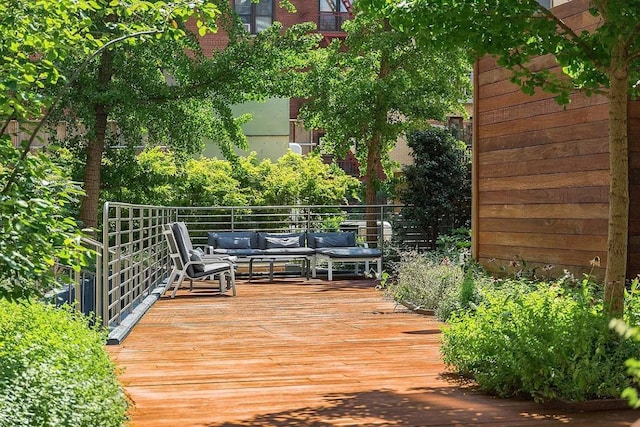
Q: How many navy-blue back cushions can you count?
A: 3